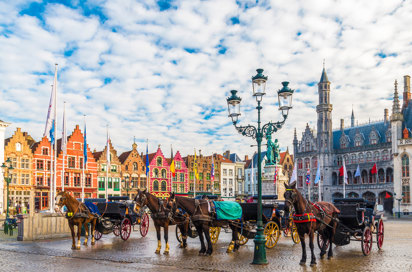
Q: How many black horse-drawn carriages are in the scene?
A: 4